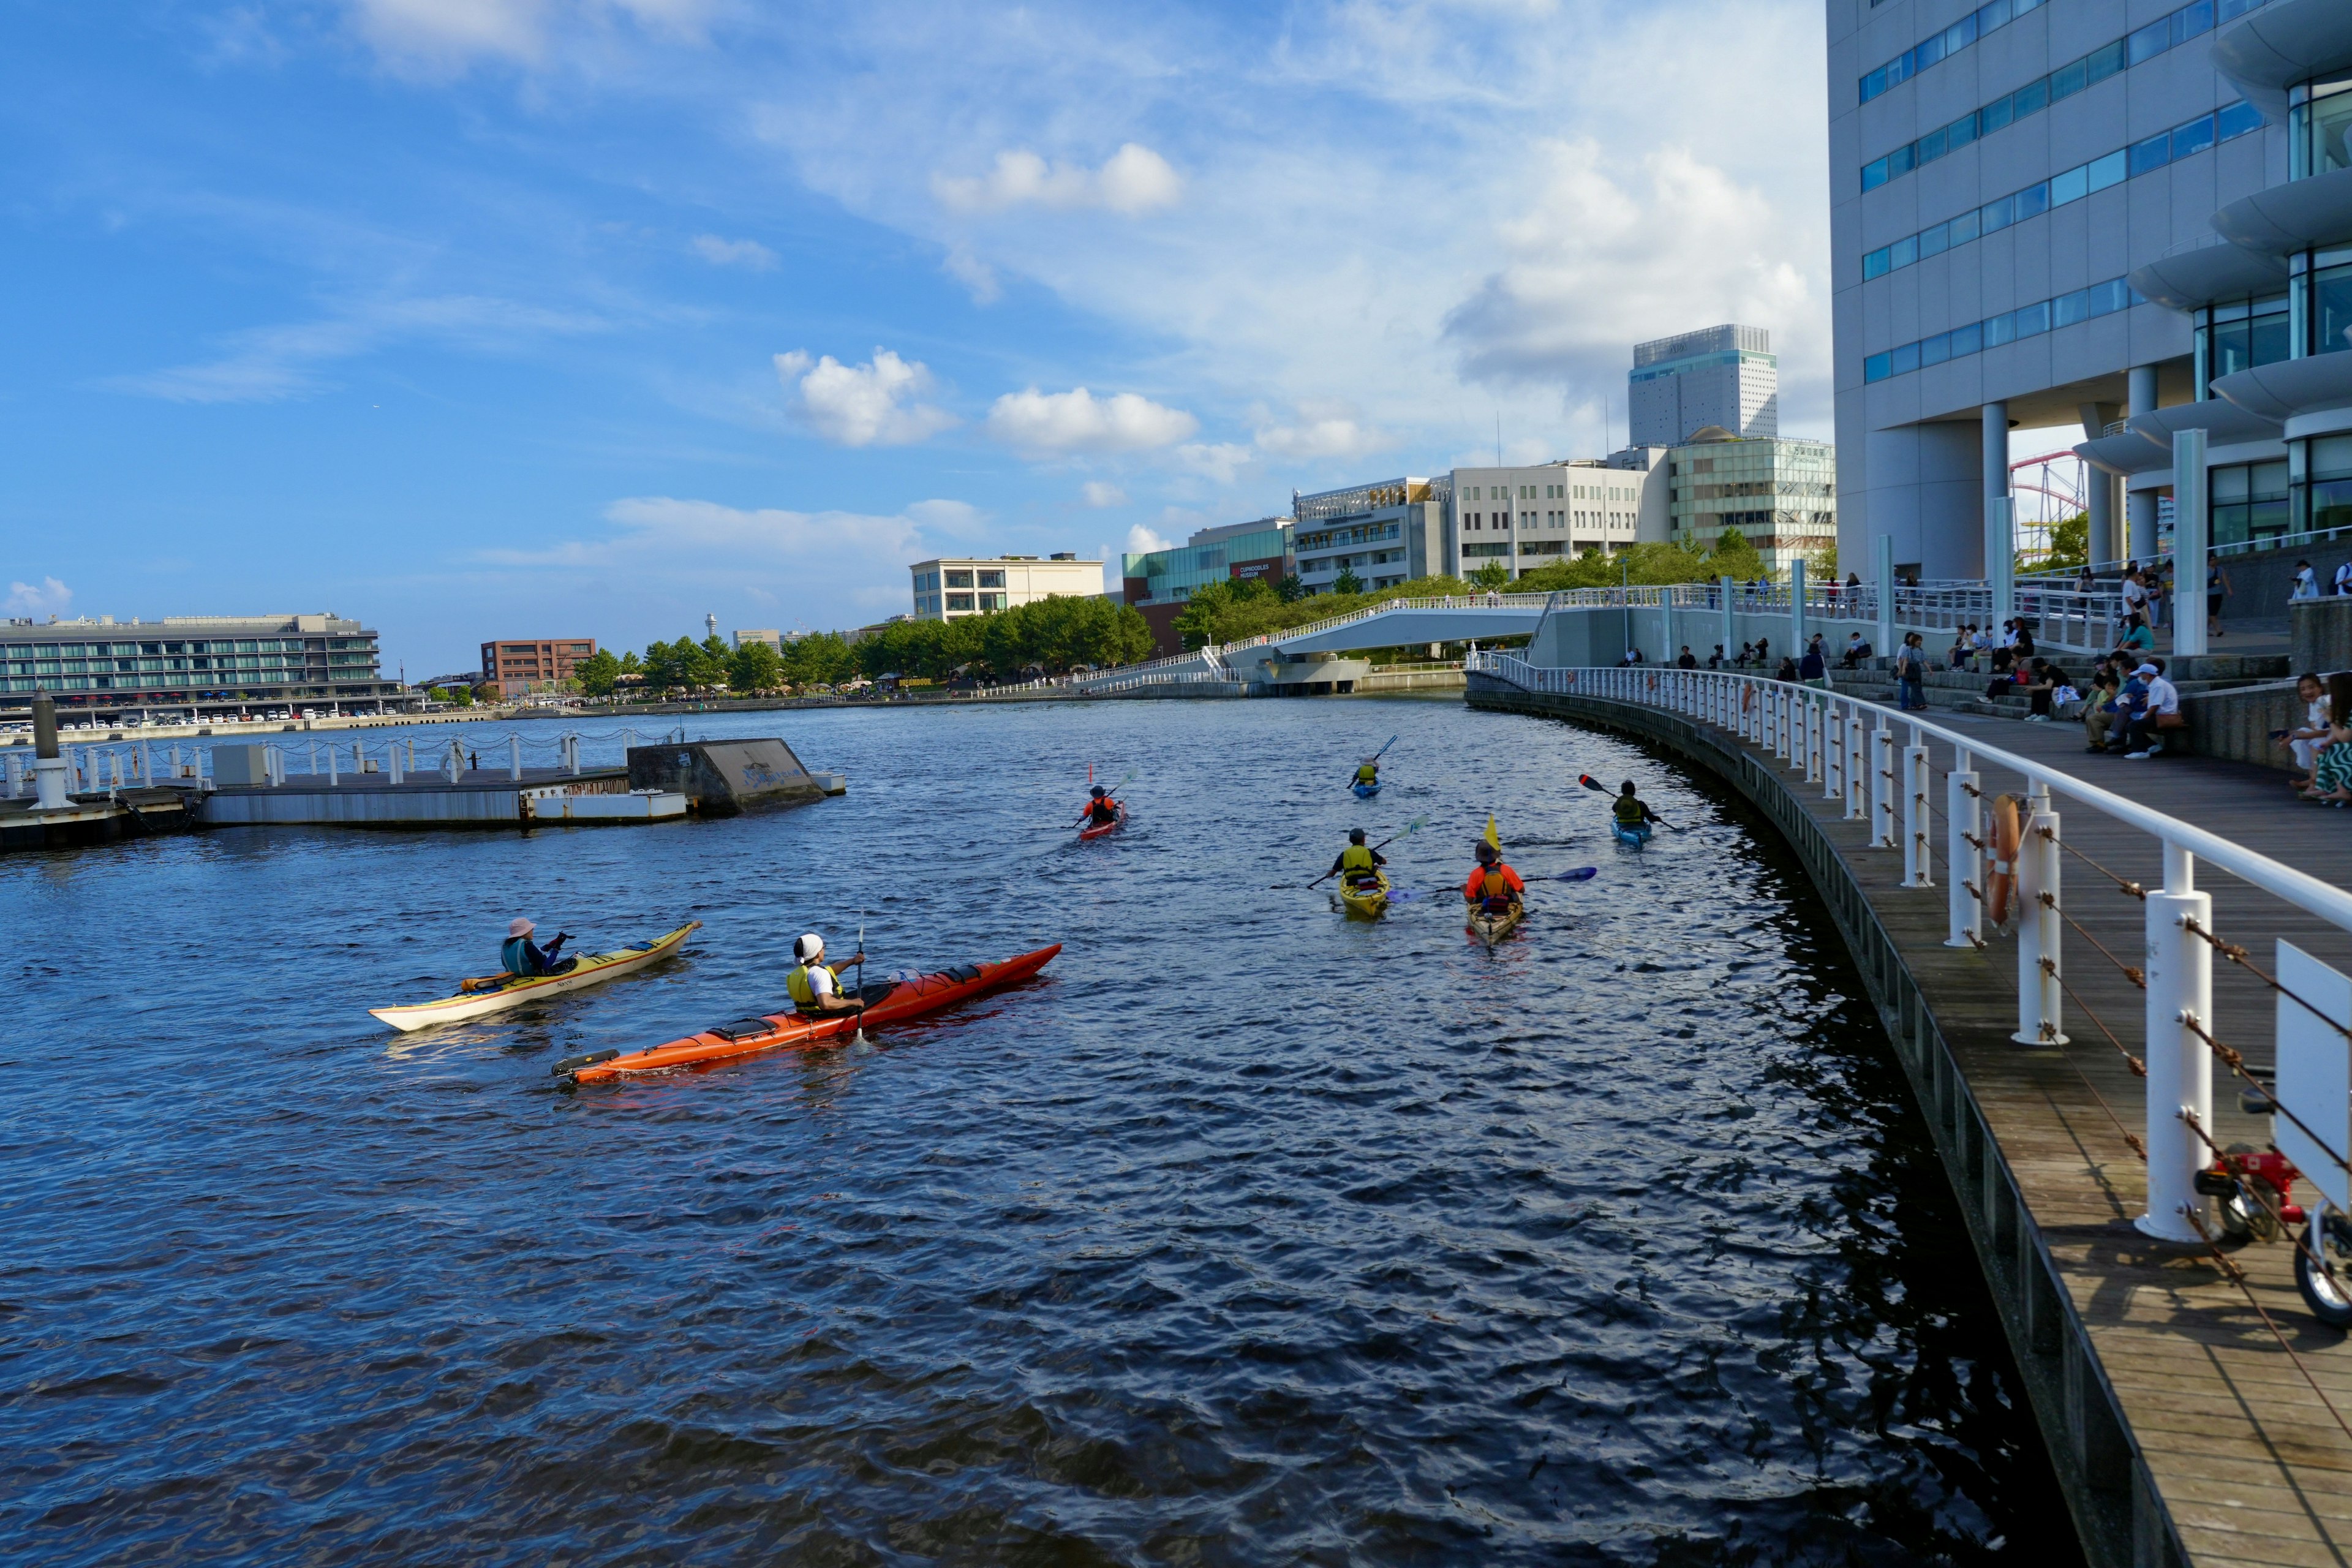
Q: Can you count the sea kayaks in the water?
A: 7